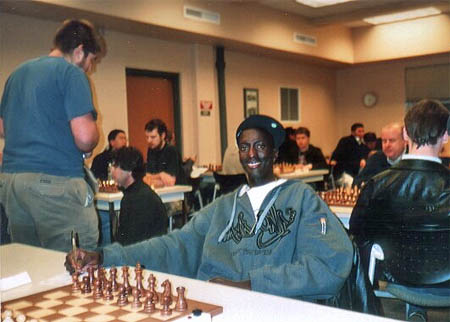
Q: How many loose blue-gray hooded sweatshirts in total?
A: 1